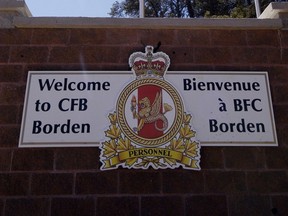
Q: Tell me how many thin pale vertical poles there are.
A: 2